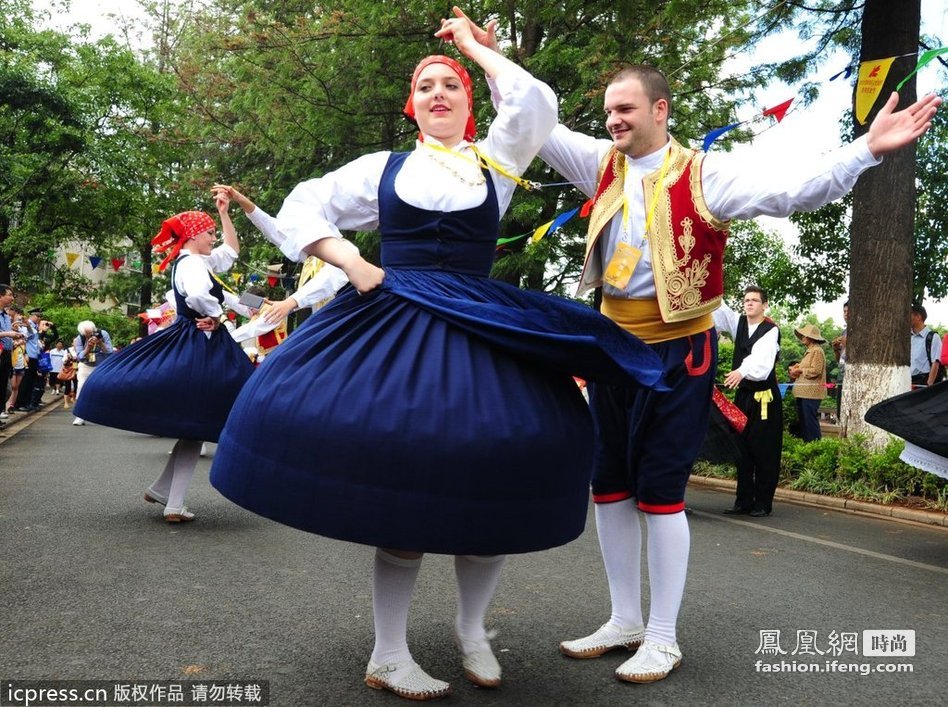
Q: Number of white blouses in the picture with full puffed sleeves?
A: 2